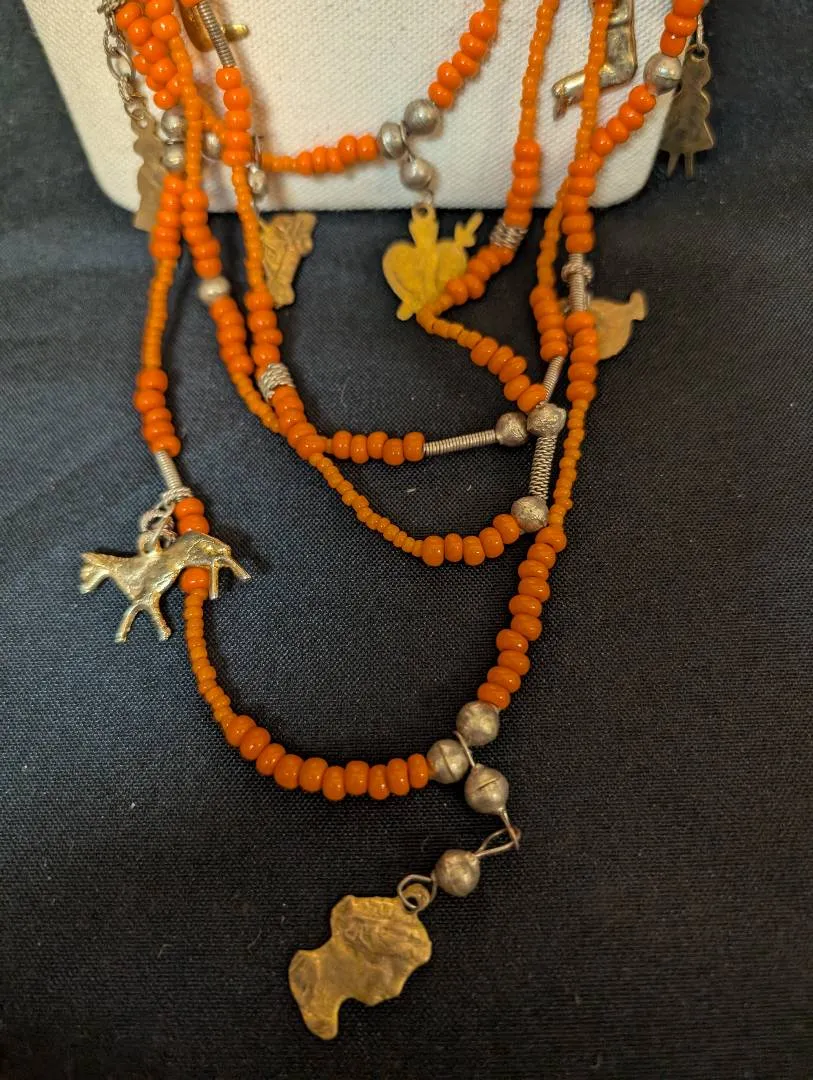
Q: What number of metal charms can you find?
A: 9